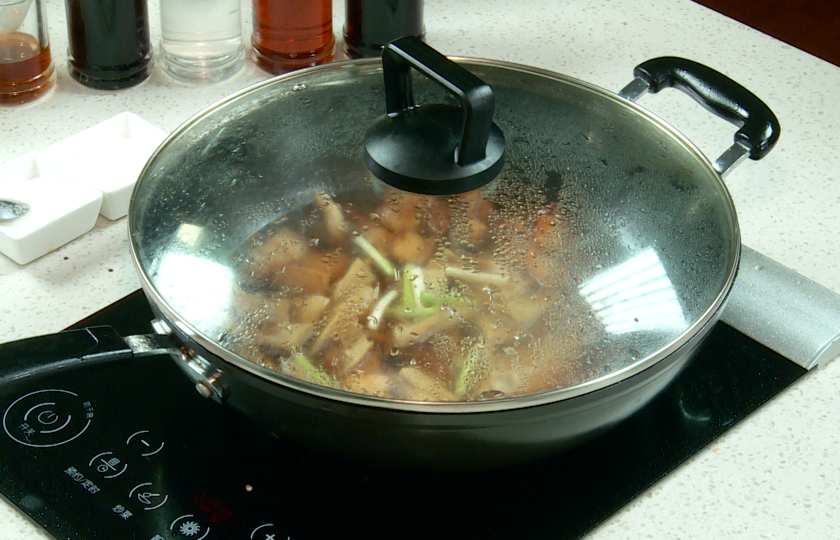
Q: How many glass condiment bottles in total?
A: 5